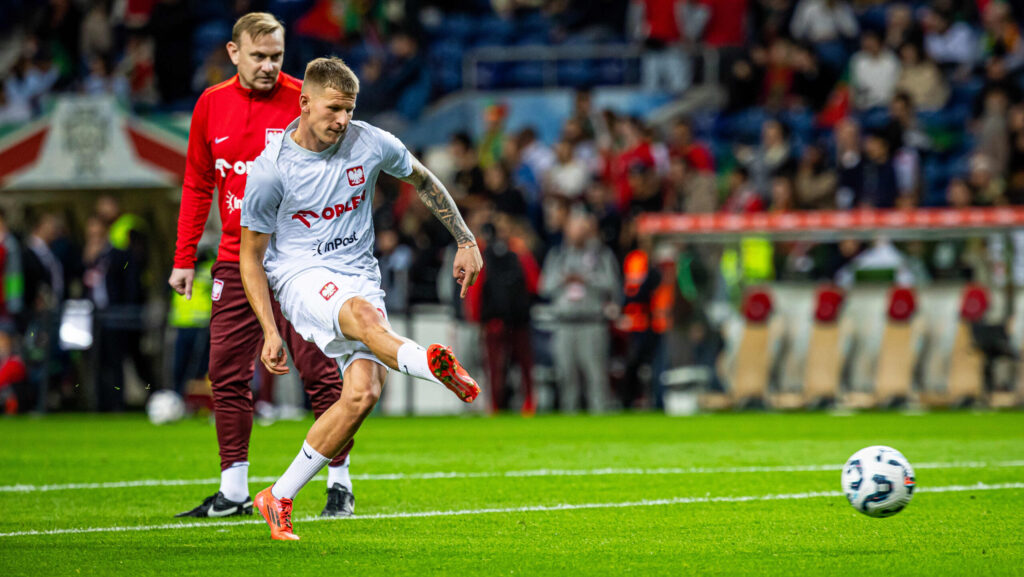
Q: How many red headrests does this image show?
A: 4